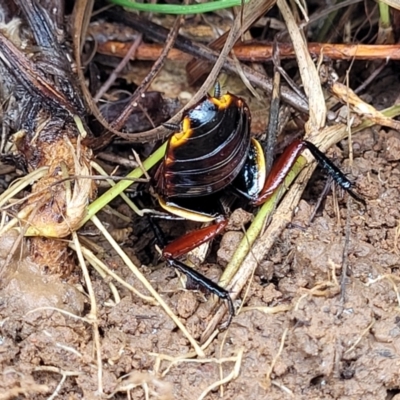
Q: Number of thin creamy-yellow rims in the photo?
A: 2